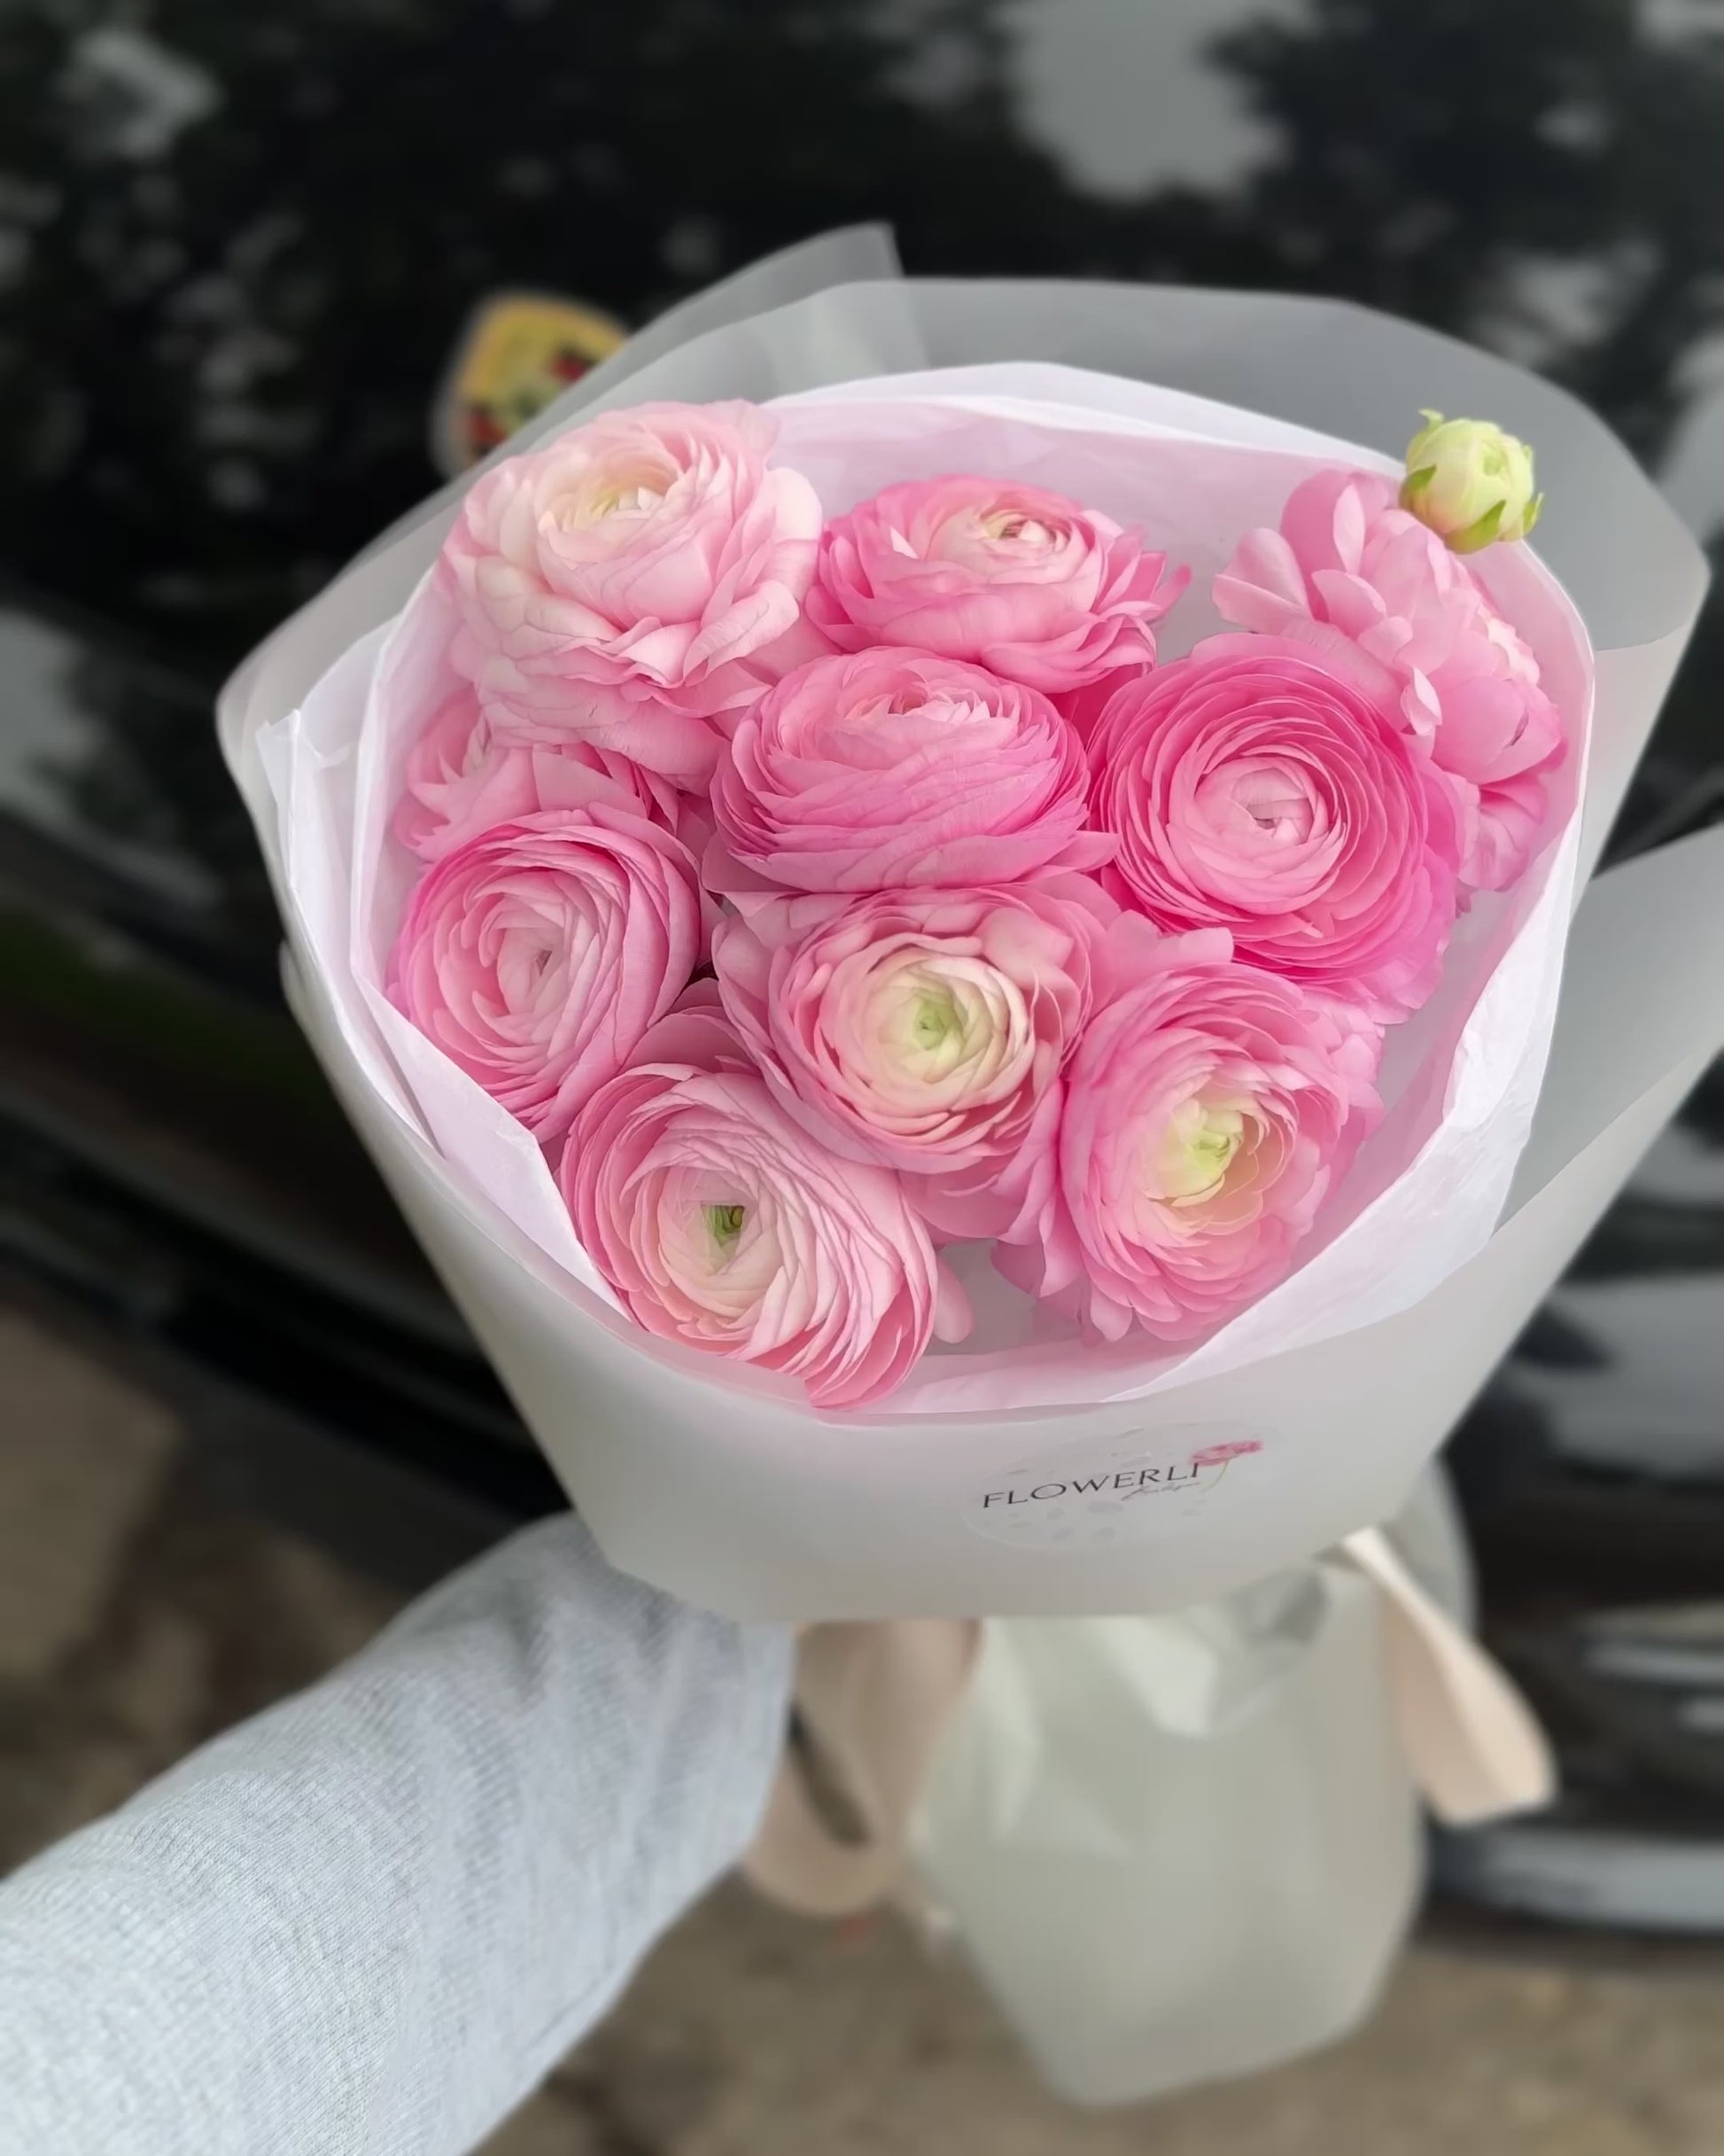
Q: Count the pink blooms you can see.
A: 10